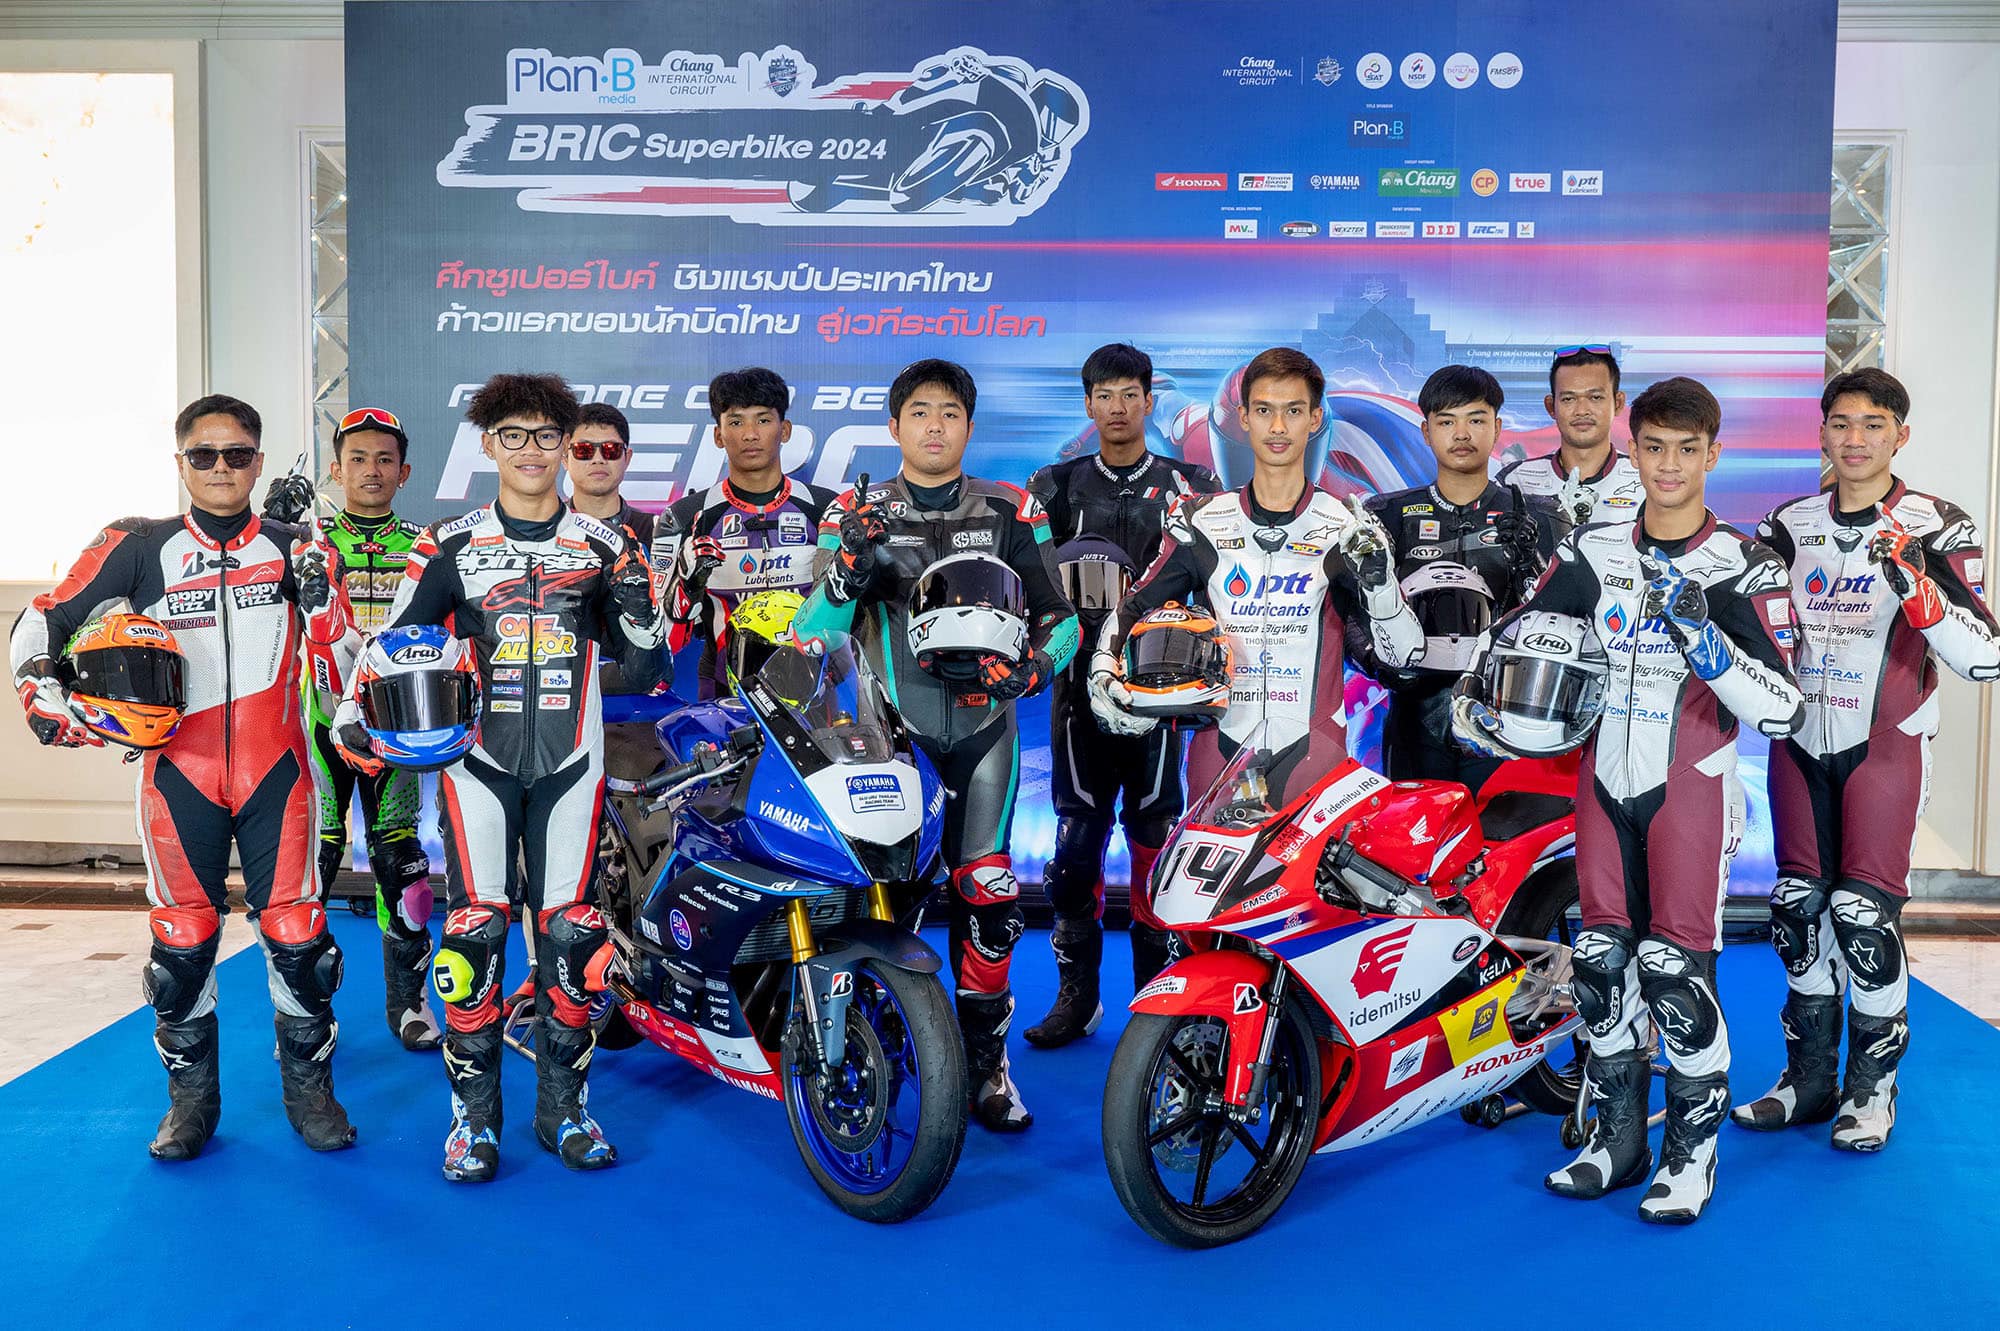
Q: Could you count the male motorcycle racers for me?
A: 12